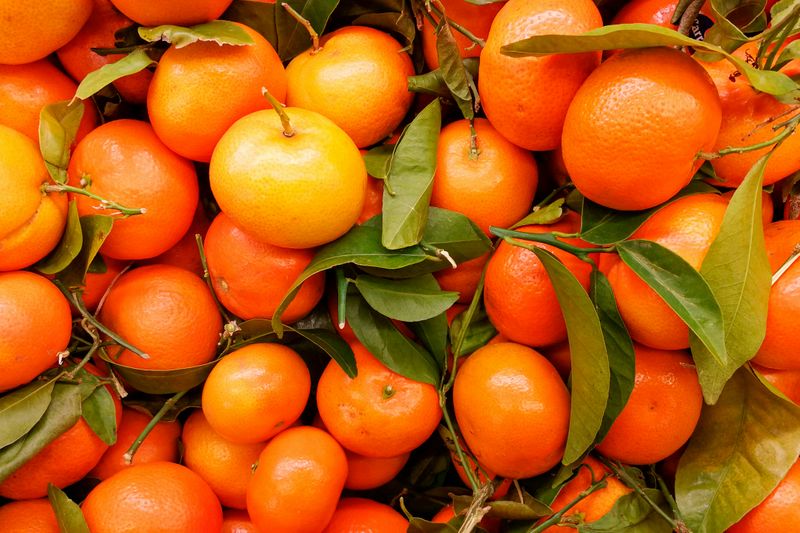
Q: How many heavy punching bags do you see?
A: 0